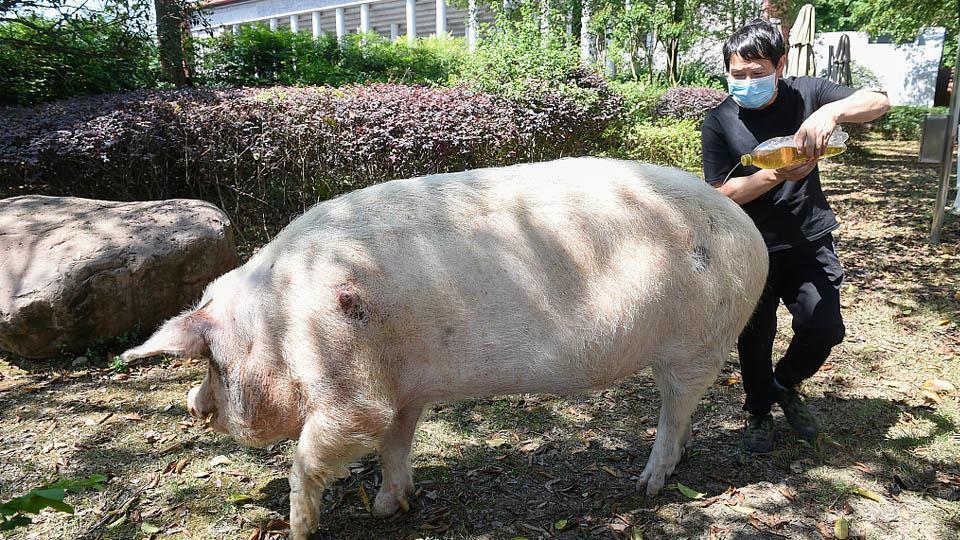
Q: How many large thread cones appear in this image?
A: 0